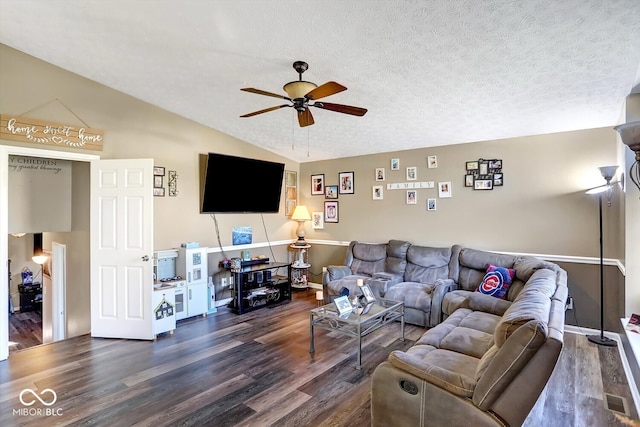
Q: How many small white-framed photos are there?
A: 8